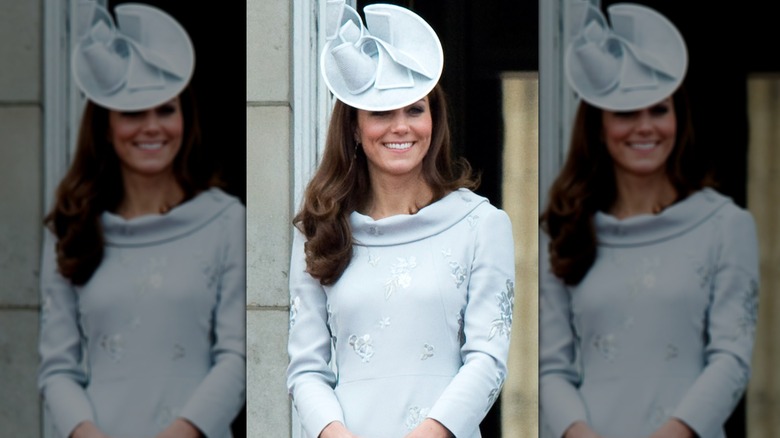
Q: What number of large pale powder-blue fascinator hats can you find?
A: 3